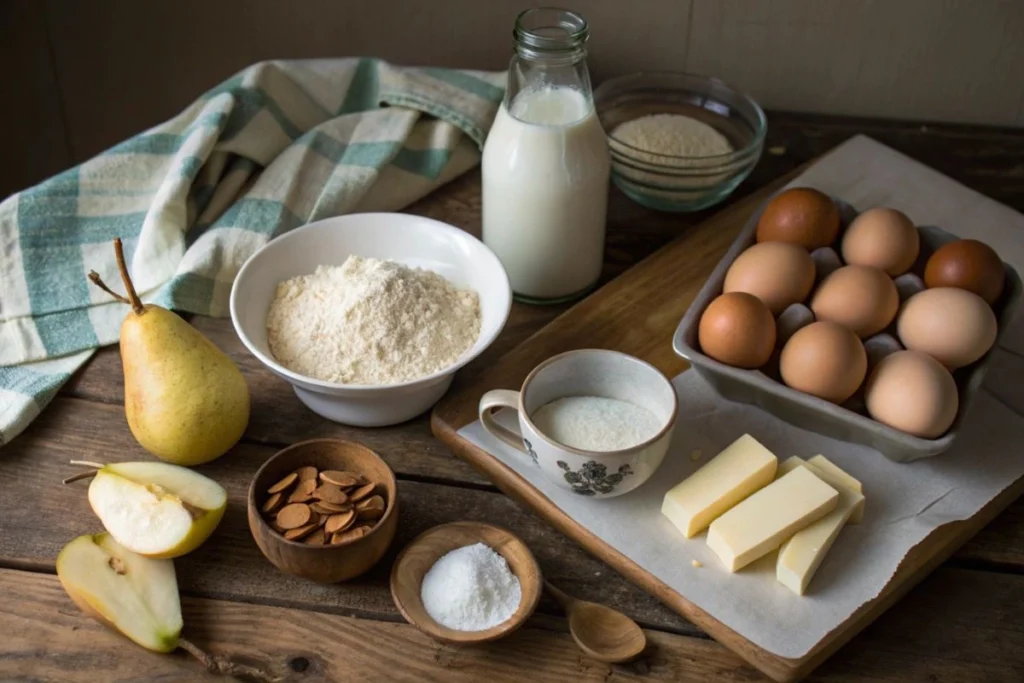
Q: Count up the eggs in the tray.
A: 9